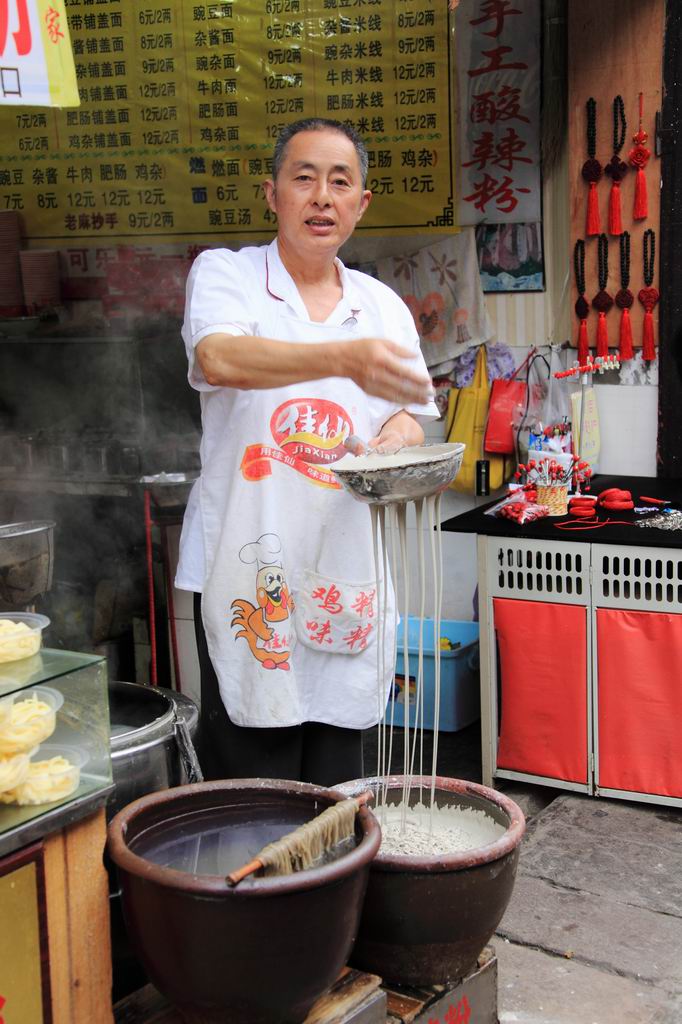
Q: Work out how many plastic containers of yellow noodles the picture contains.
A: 4